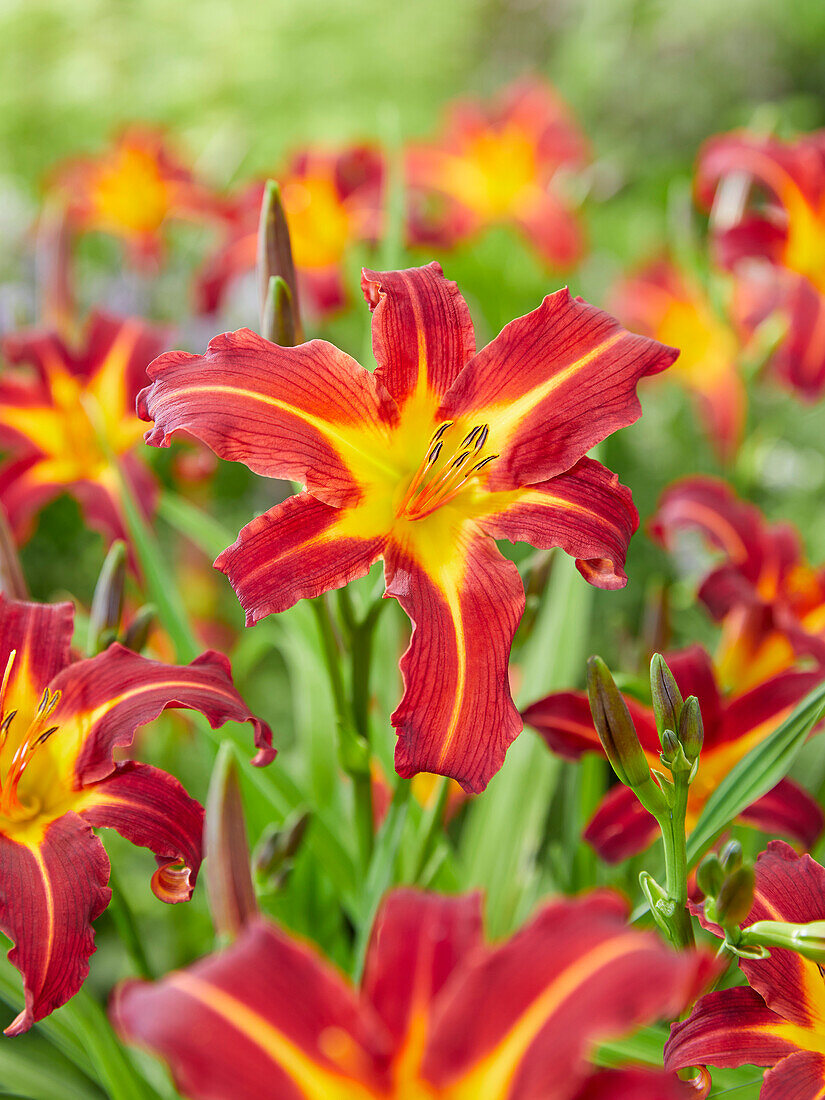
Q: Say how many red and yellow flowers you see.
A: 12